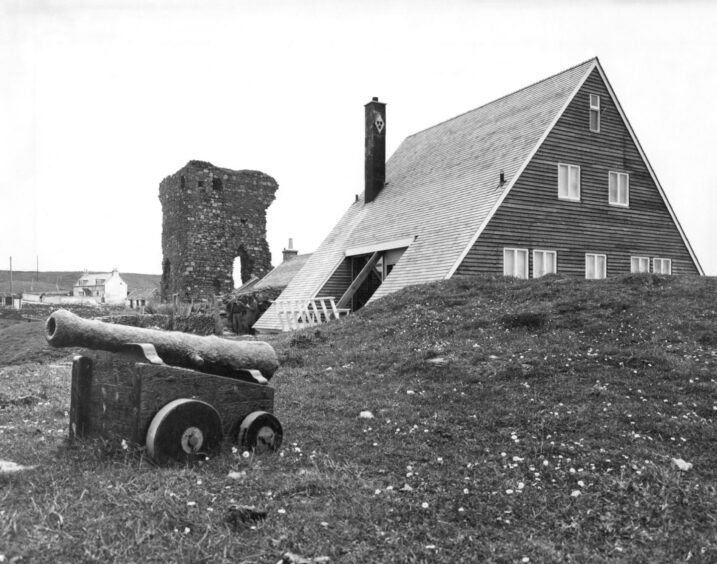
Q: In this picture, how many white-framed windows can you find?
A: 8